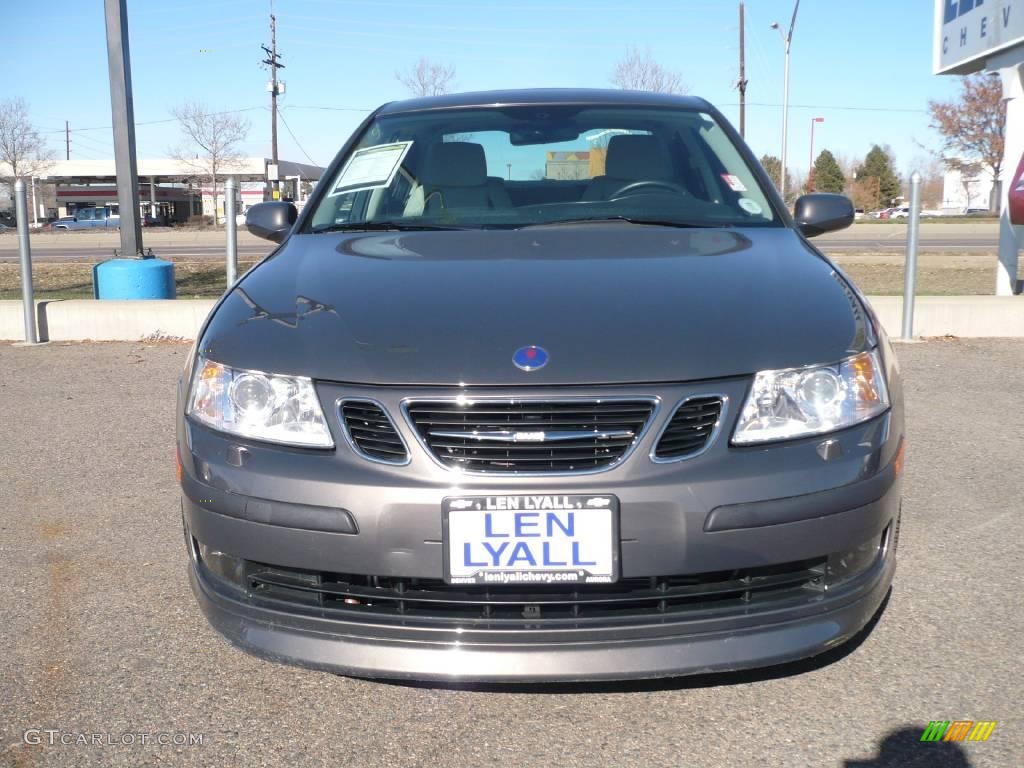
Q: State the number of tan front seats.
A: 2